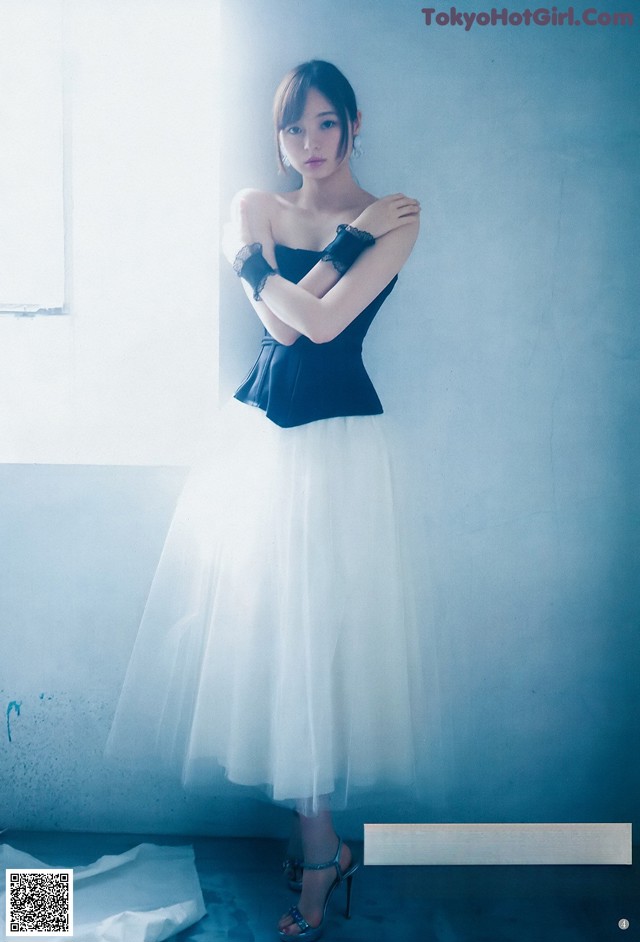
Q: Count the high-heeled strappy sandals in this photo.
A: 2